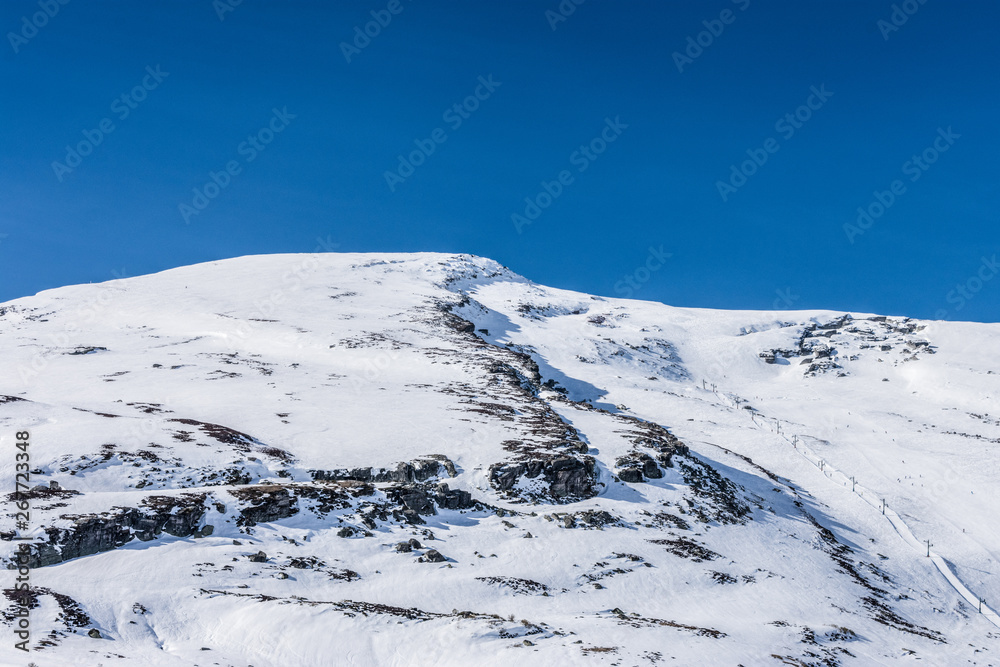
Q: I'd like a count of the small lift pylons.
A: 11